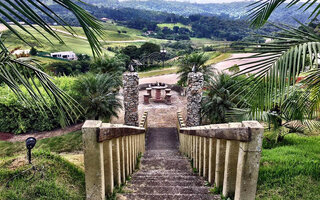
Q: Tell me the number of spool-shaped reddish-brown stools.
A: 4